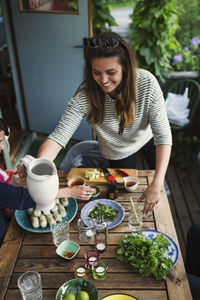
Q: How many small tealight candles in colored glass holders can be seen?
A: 3